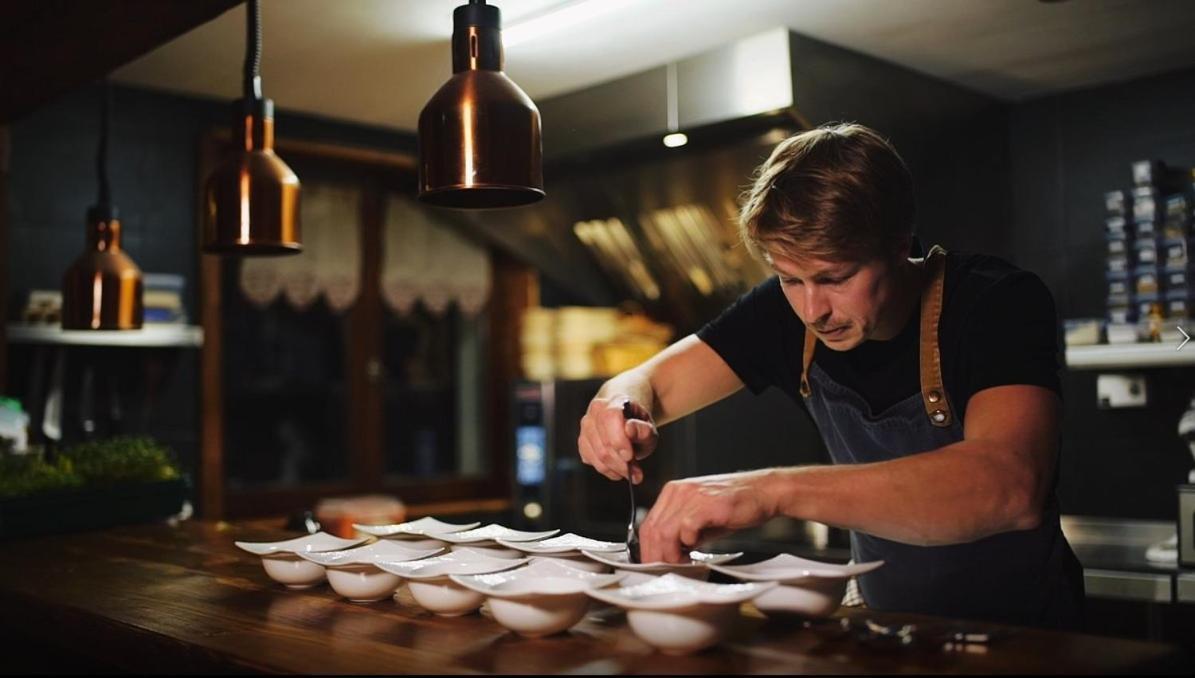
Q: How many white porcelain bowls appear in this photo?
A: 10